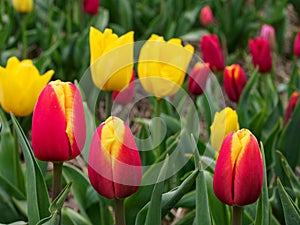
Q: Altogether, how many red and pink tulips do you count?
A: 13